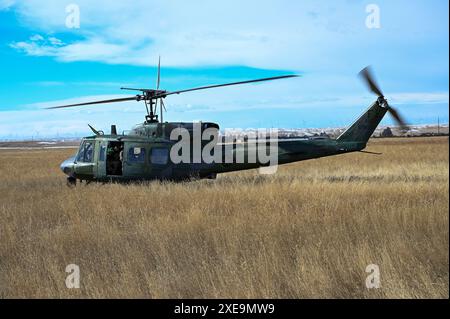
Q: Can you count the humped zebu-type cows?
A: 0